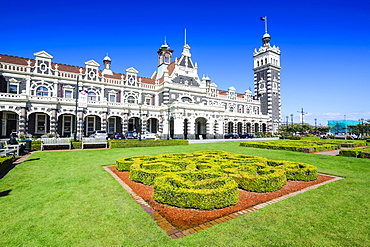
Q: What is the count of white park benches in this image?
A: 3